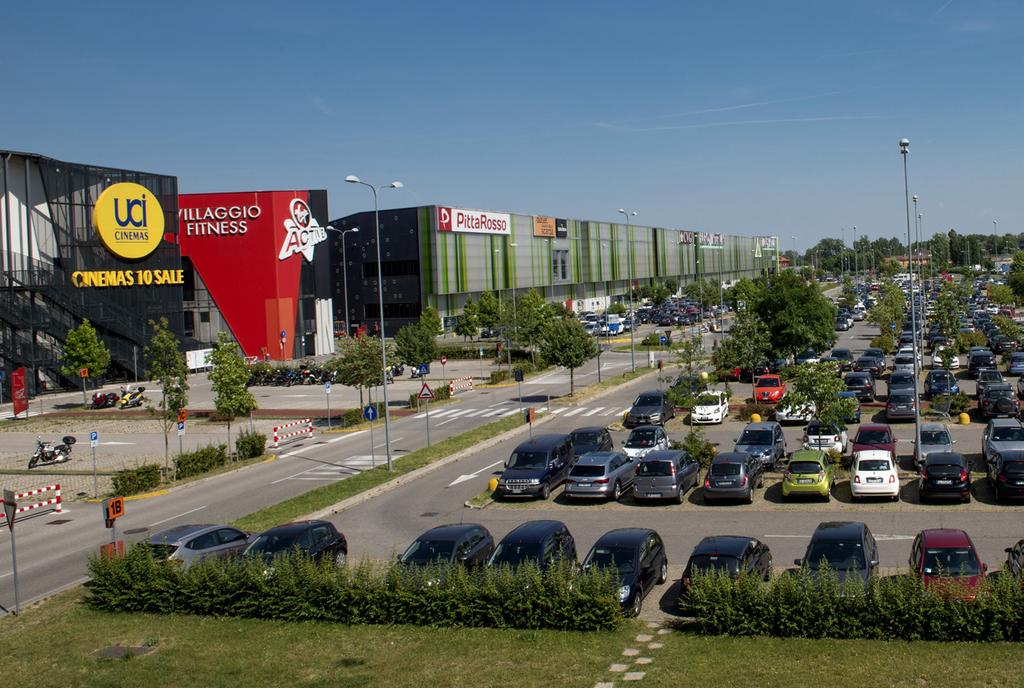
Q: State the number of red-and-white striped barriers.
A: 3